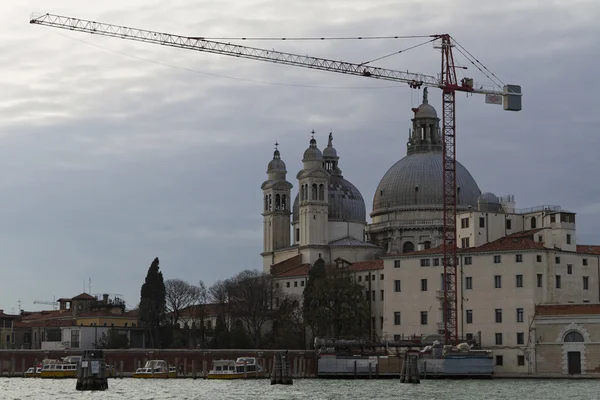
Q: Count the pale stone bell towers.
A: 2